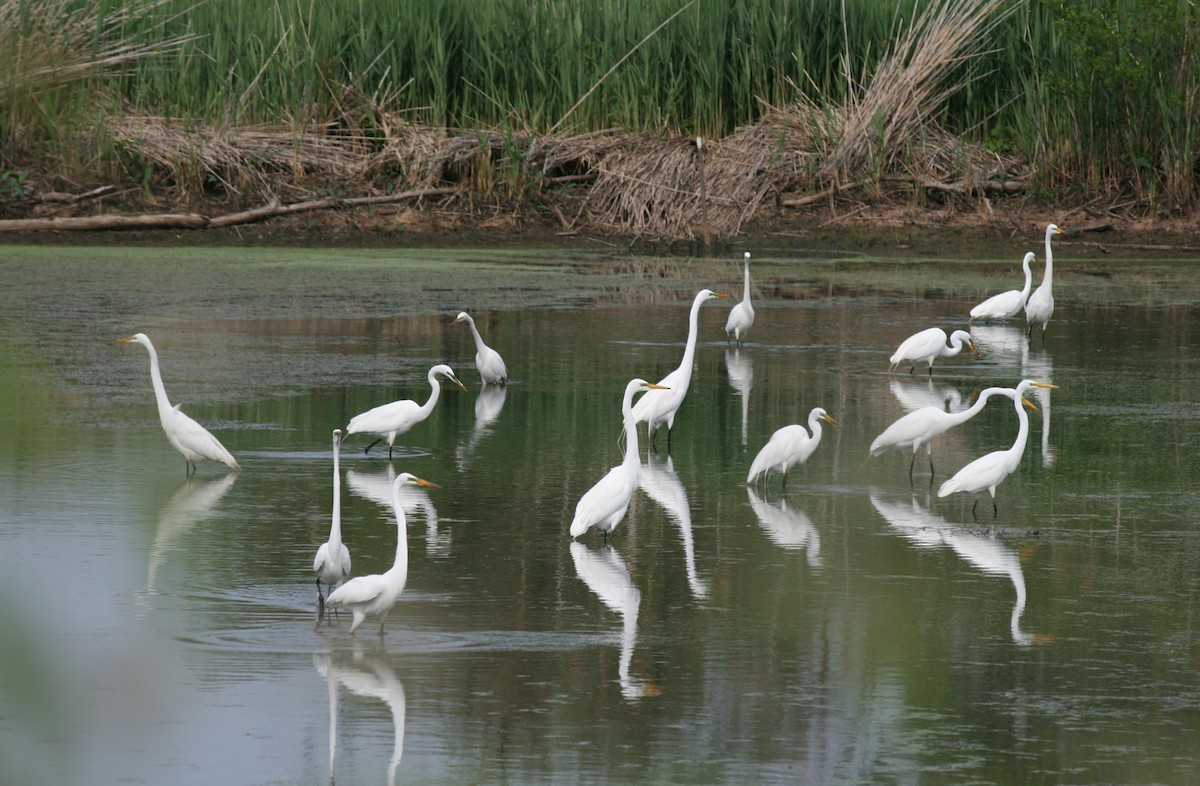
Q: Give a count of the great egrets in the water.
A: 14